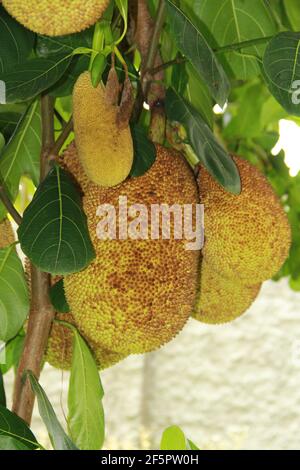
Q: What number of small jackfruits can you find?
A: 1